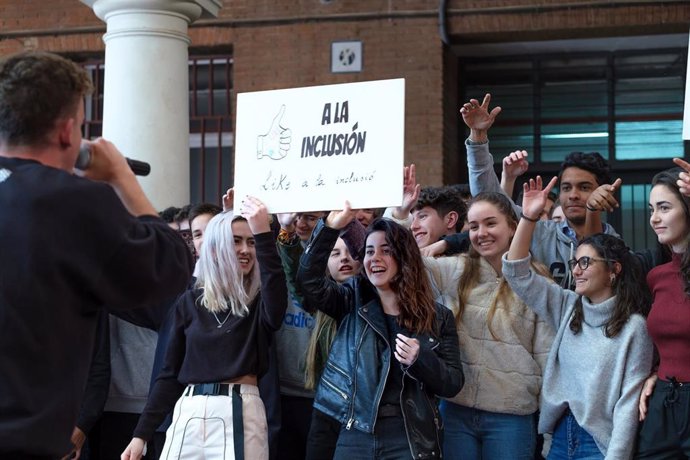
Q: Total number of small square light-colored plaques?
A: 1